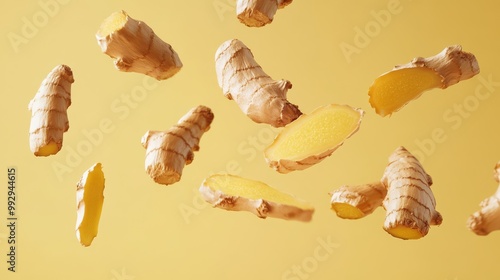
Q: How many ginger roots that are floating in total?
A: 11